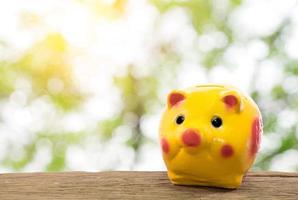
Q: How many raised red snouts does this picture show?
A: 1